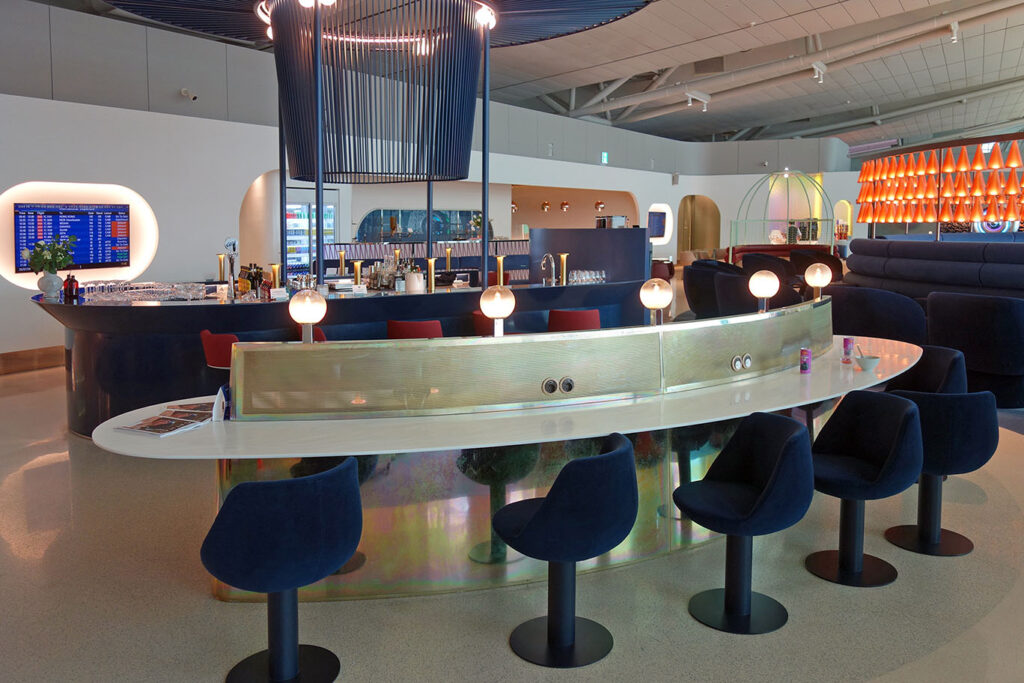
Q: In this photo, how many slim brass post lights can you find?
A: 9